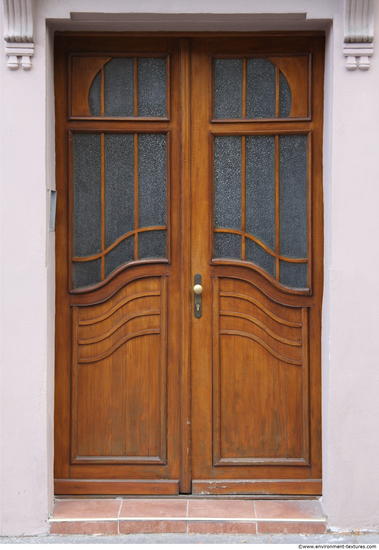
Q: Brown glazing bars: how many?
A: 10